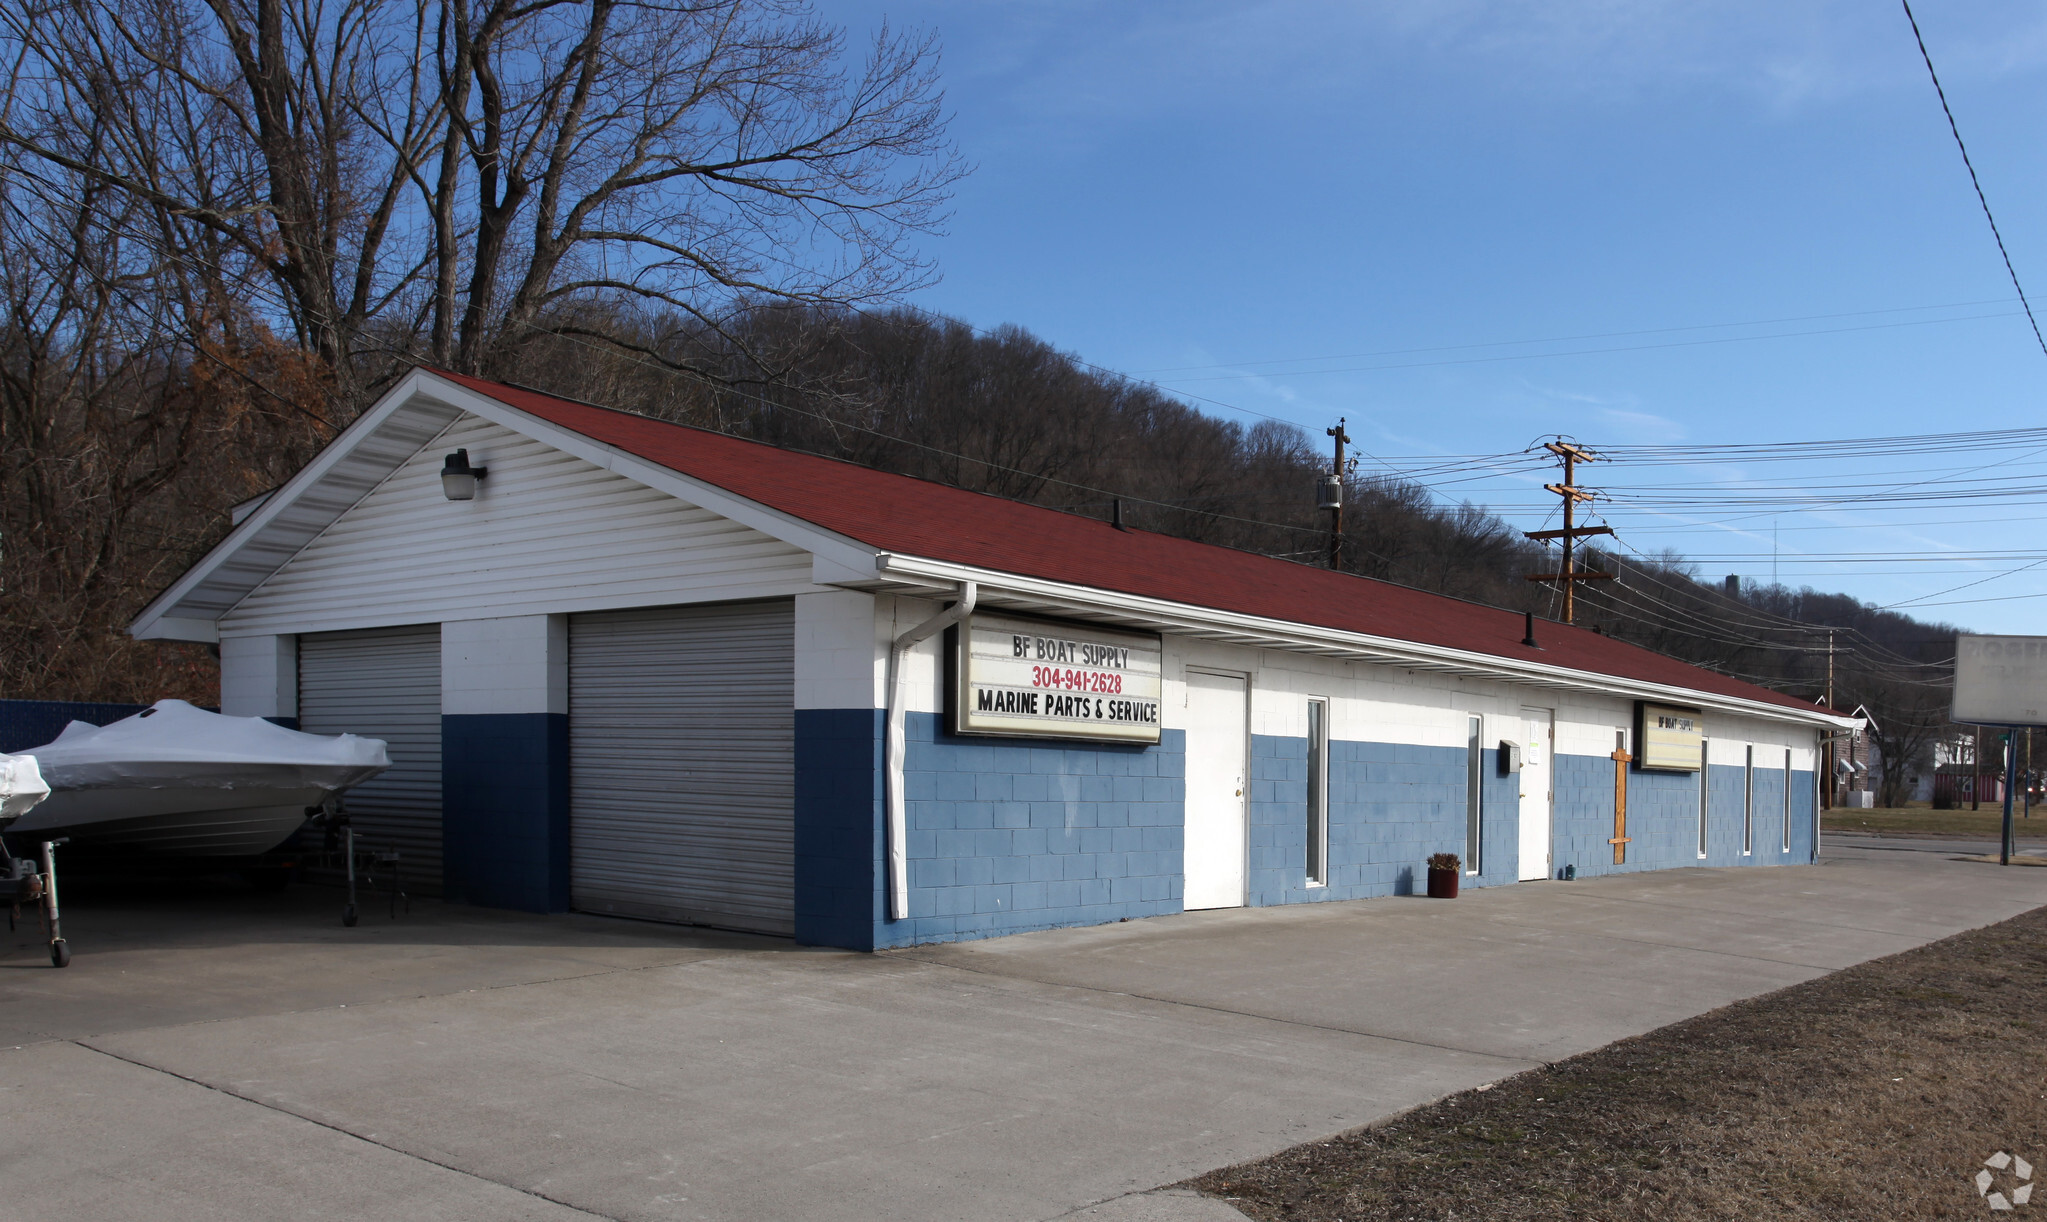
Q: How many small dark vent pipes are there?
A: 2